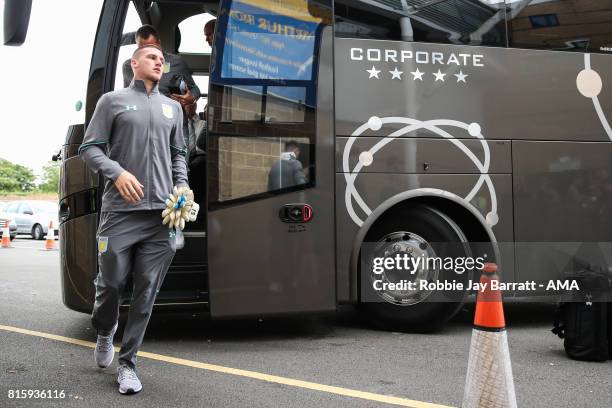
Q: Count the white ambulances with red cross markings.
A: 0